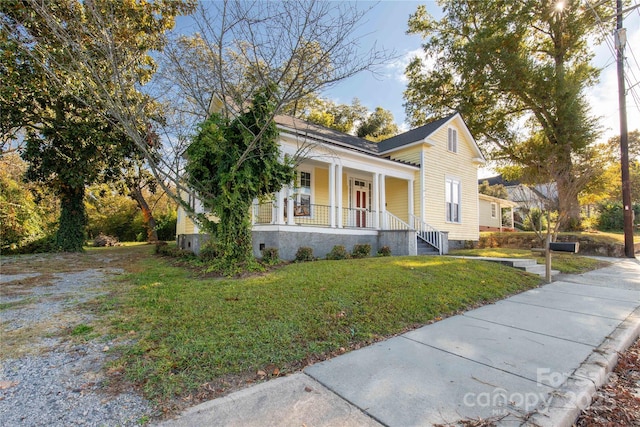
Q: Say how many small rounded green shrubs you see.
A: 5